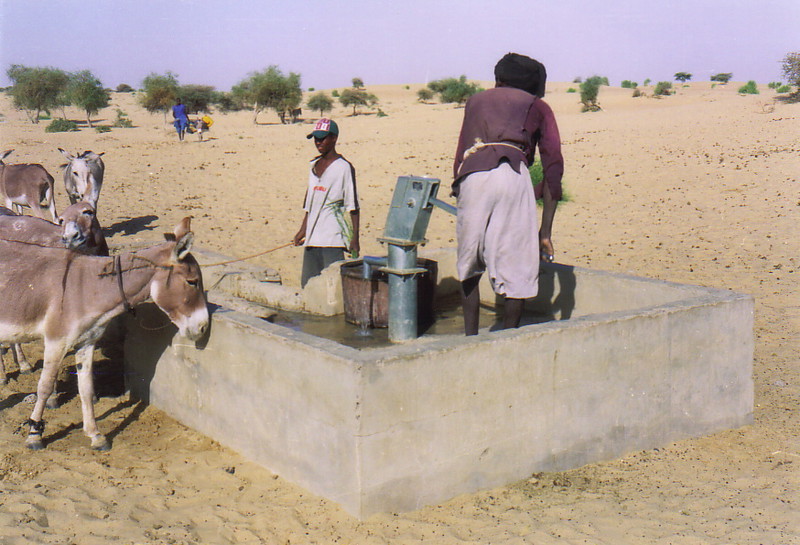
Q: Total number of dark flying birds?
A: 0